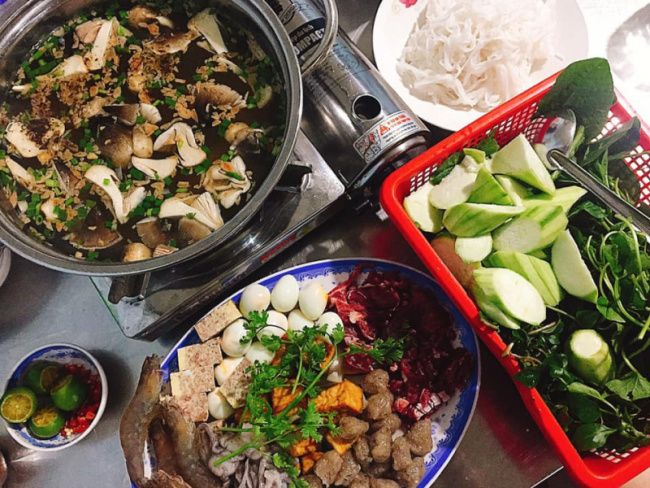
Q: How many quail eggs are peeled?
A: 10